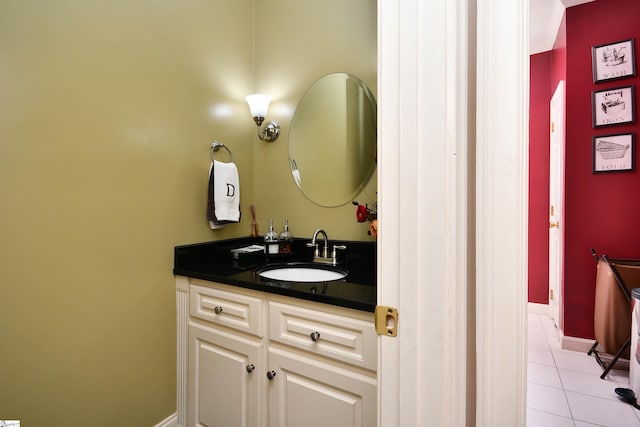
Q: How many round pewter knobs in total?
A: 4